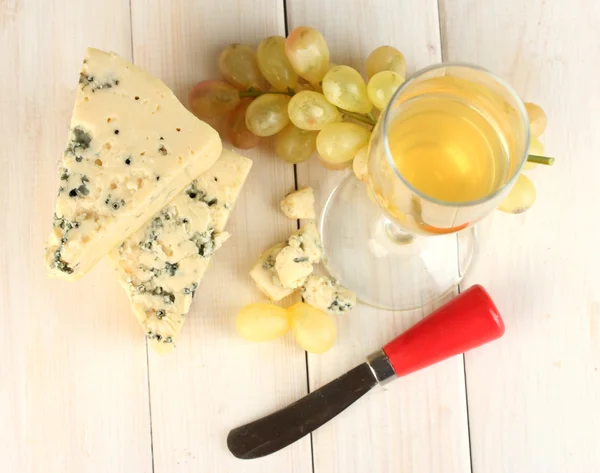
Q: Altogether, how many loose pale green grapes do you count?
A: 2